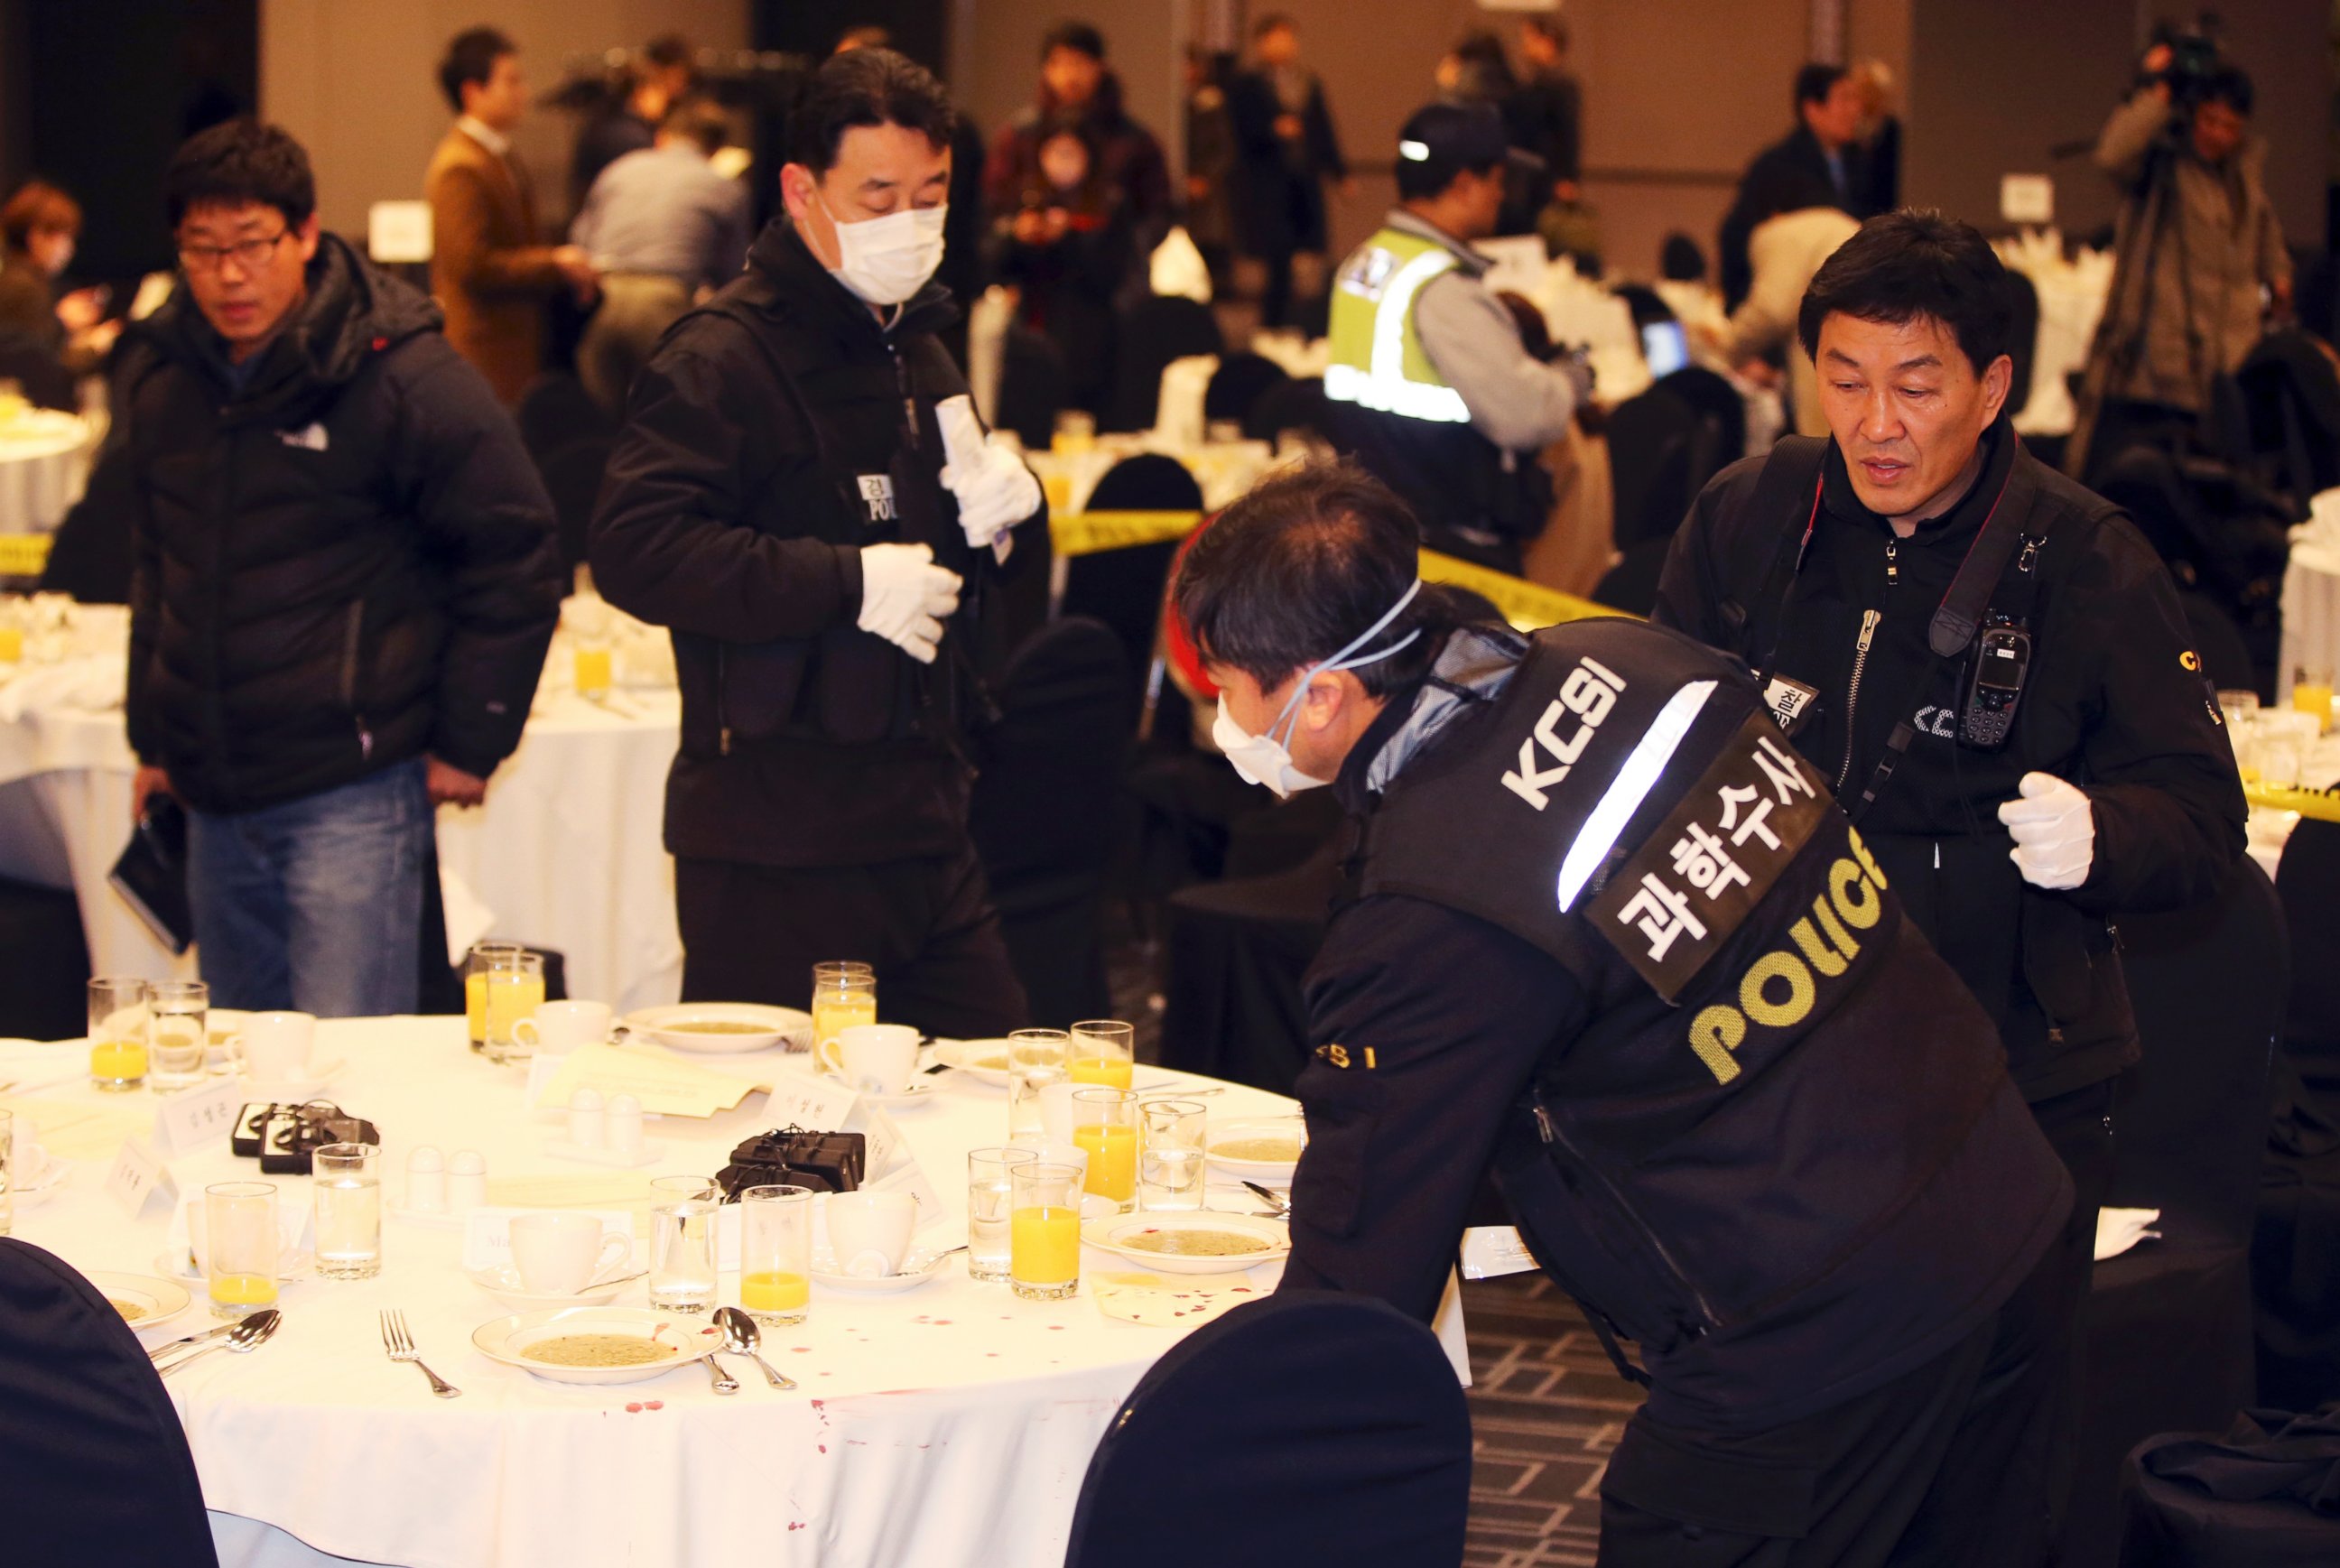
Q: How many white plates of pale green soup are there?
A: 7